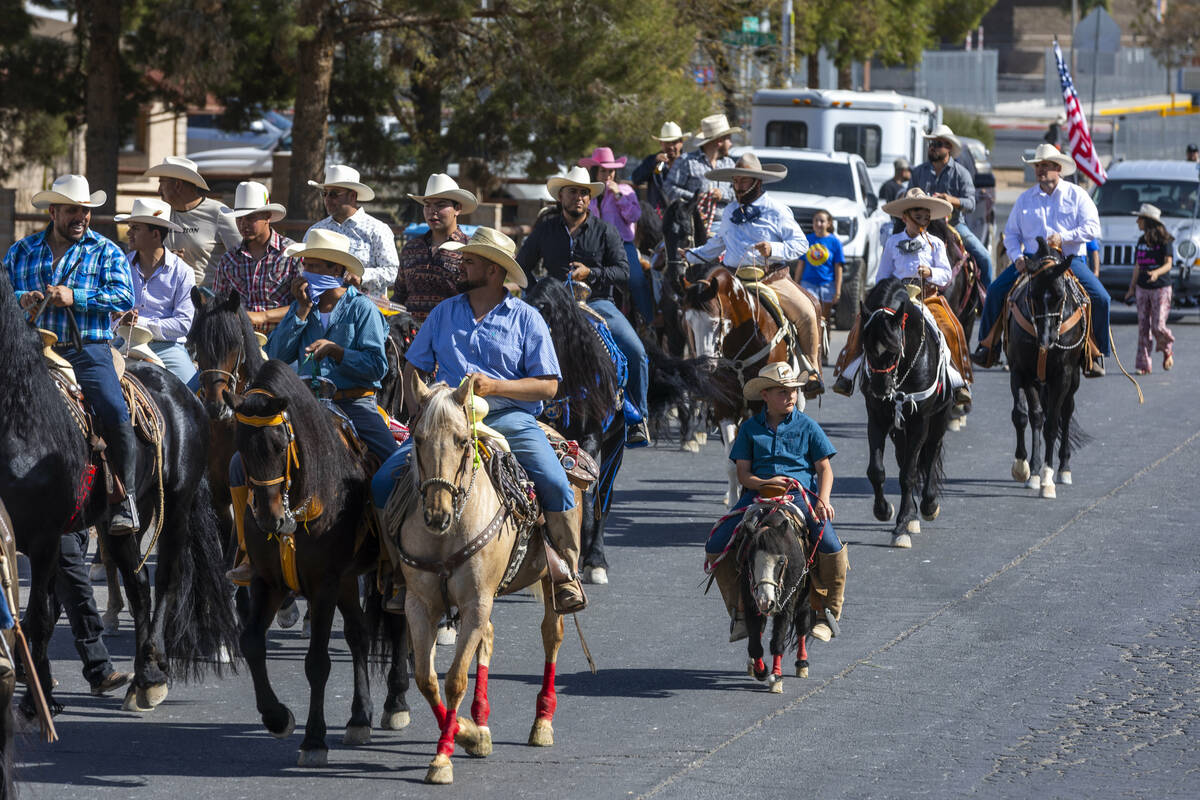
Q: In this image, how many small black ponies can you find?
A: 1